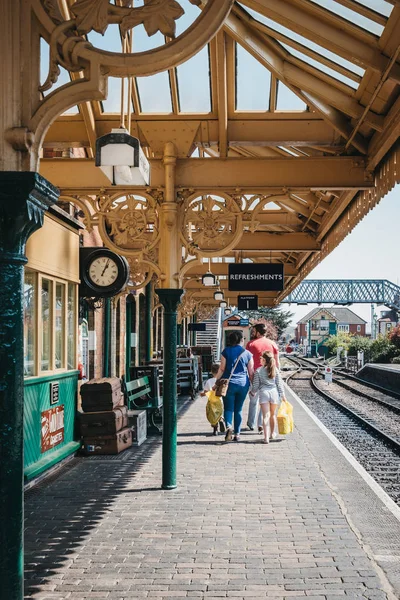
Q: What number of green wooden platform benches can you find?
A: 1